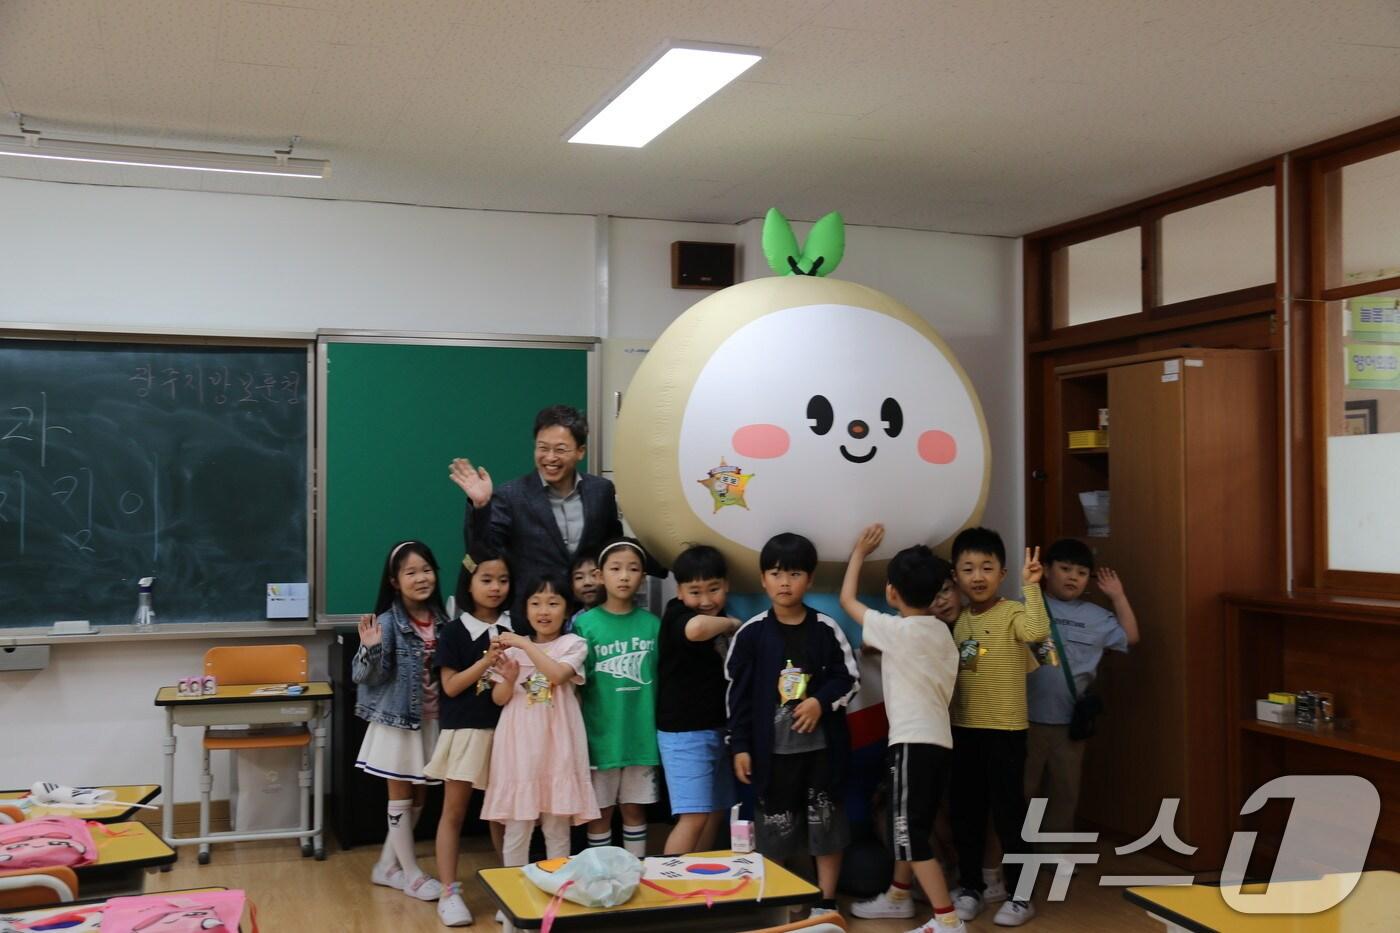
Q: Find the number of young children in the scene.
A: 11